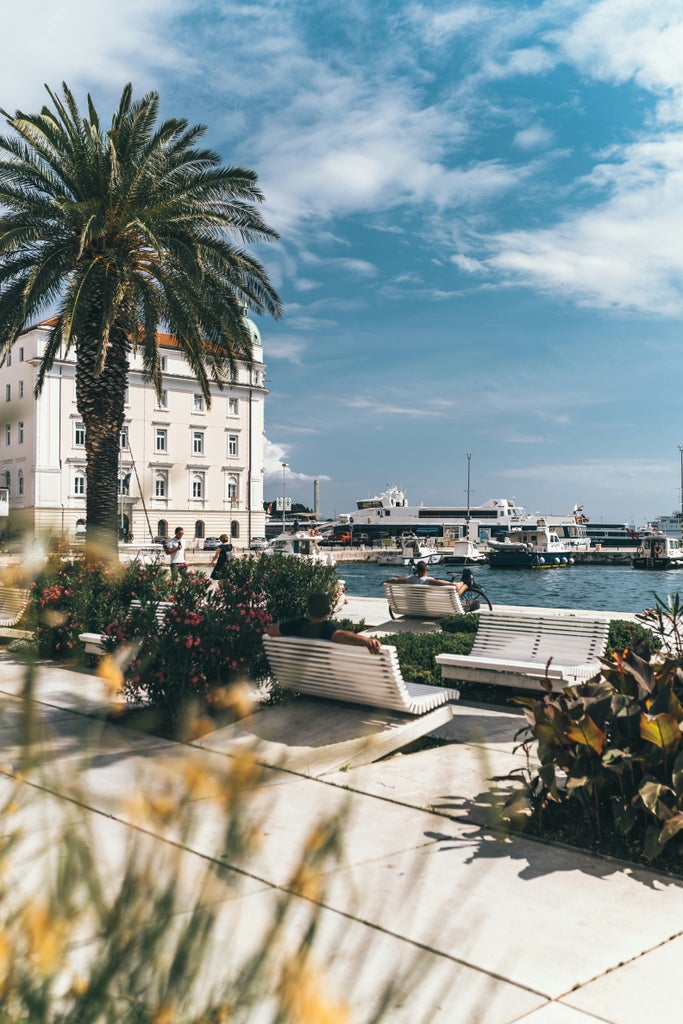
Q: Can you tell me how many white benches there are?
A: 5